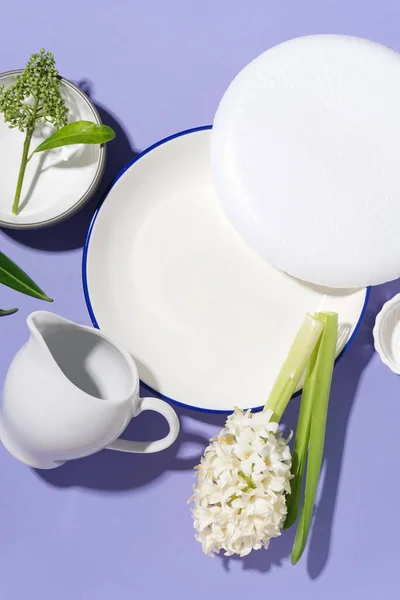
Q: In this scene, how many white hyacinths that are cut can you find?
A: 1